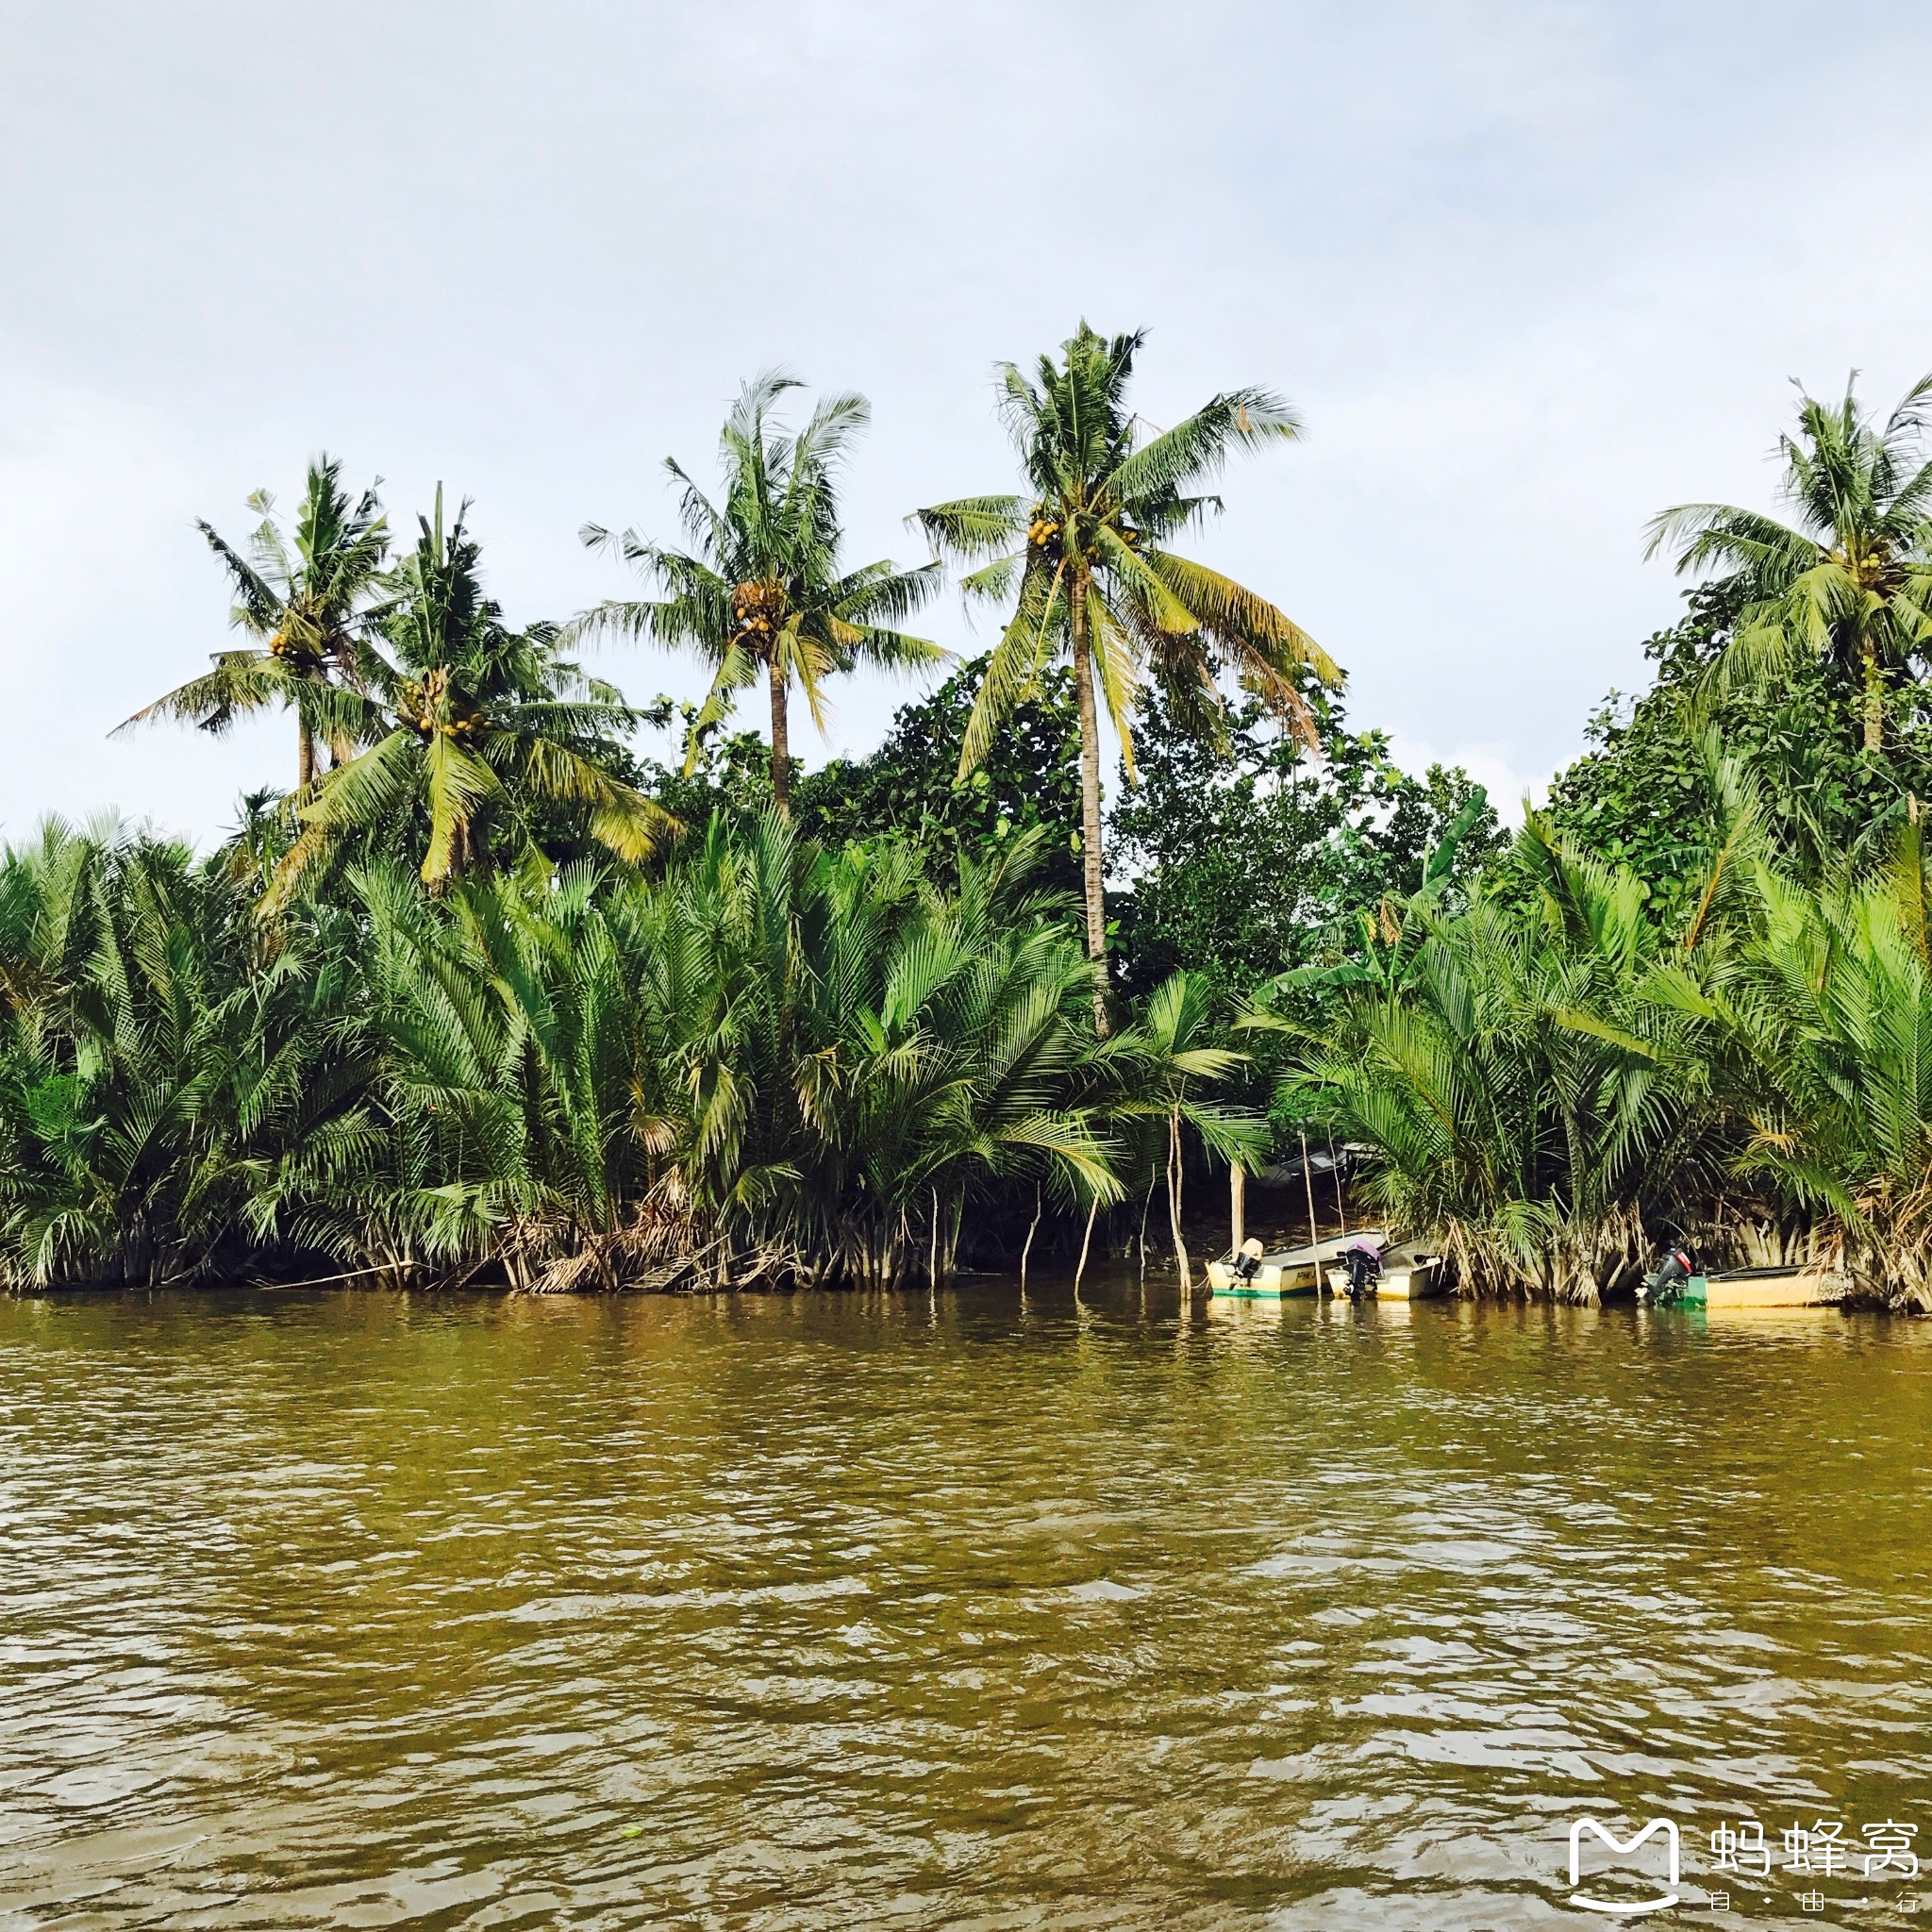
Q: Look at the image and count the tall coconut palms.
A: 5